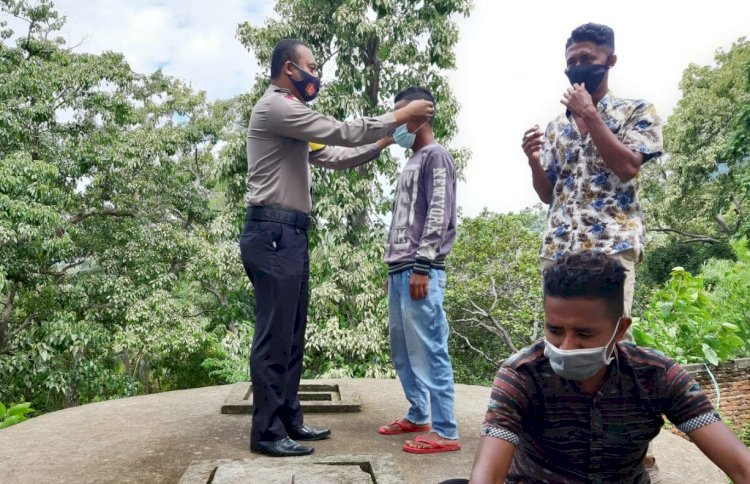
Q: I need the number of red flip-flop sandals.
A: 2